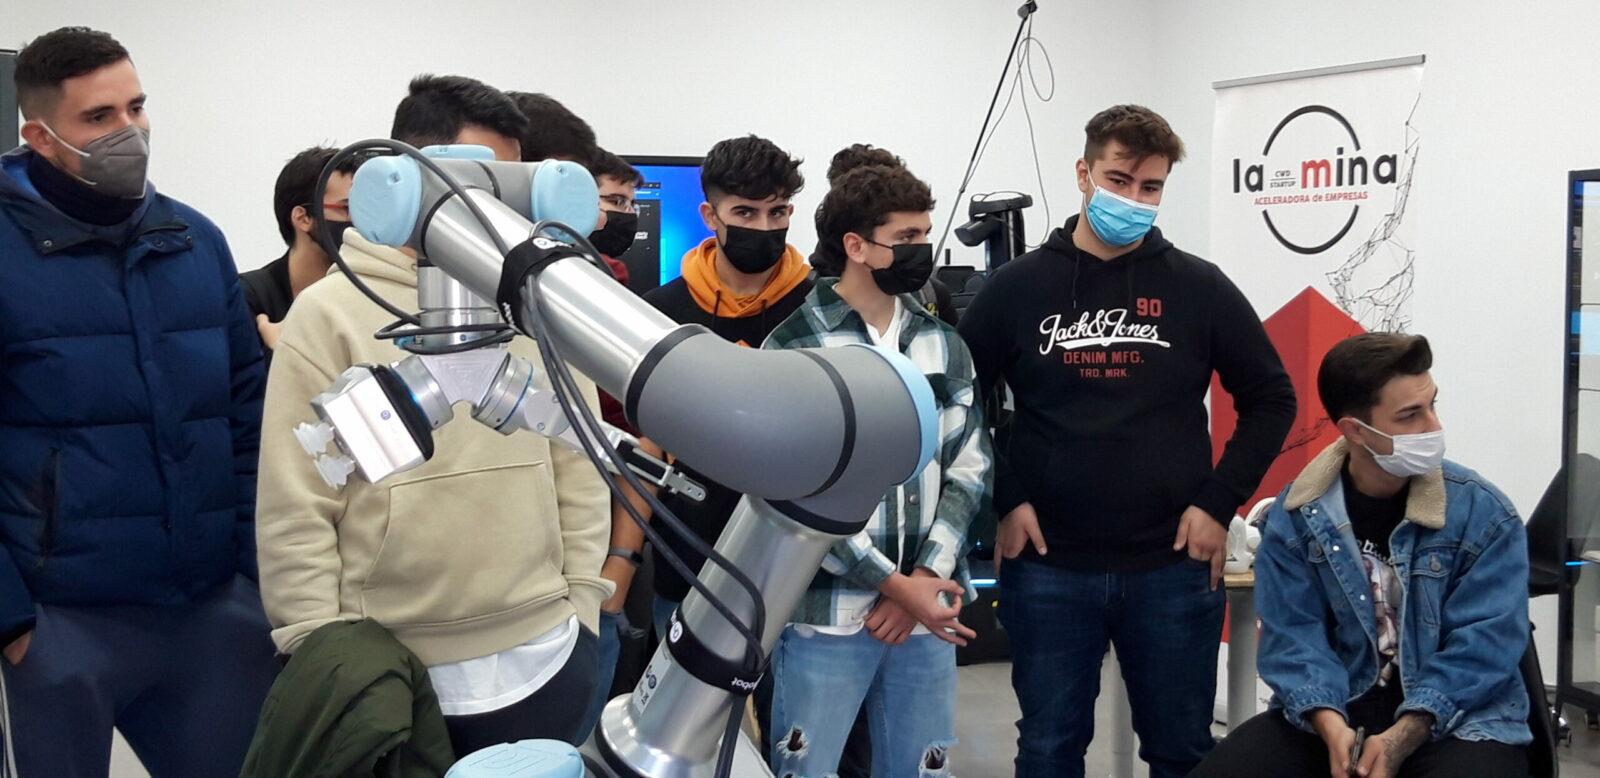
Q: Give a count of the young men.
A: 10